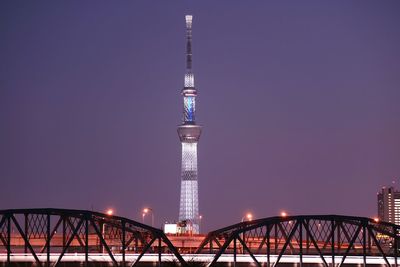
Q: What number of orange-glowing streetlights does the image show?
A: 5